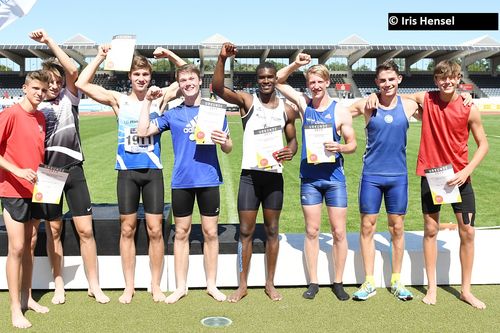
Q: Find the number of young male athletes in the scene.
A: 8